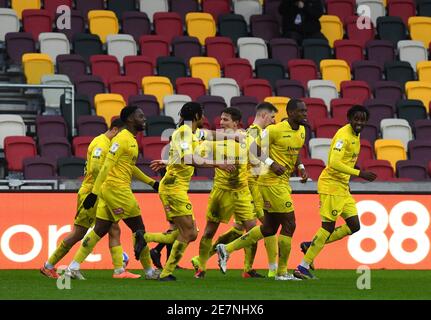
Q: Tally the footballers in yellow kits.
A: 7